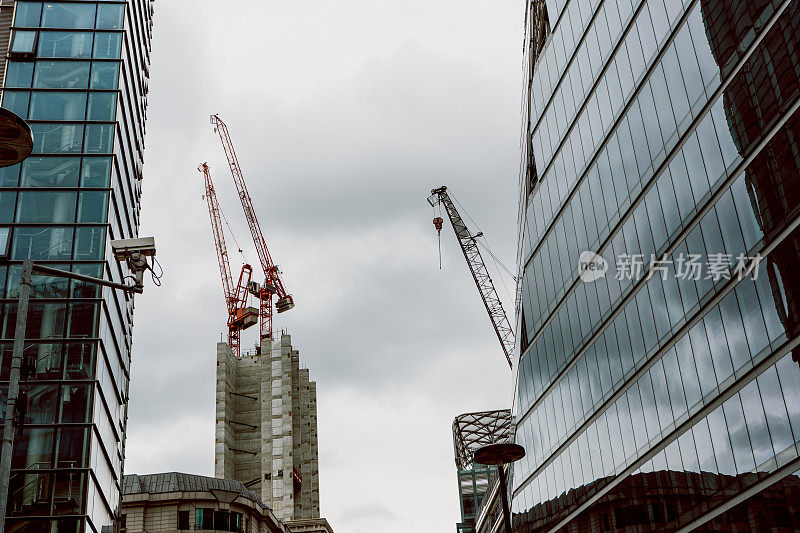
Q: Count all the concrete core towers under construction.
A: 1